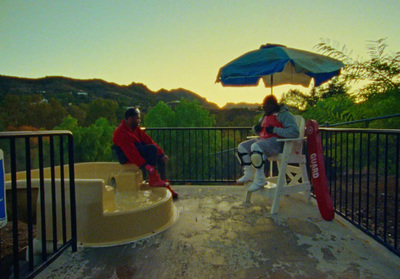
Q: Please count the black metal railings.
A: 3